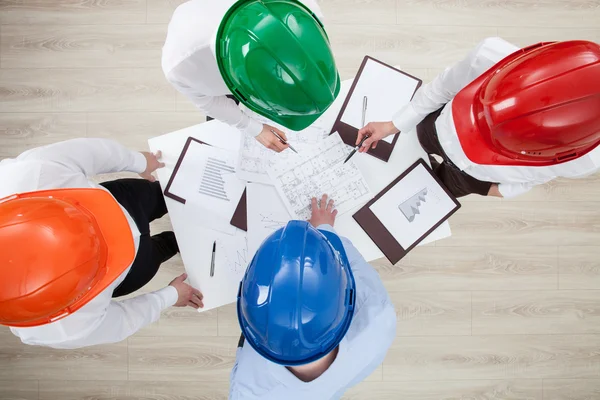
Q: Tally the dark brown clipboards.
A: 3